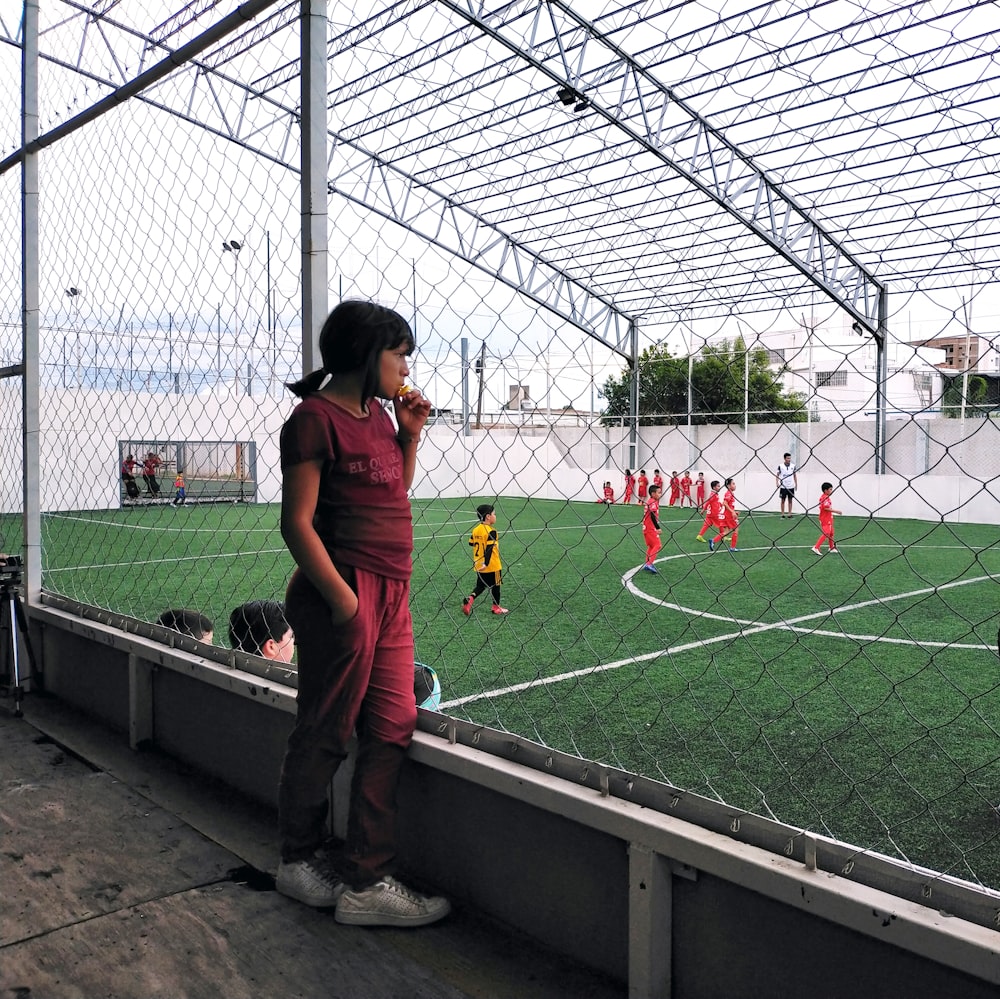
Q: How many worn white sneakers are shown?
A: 2